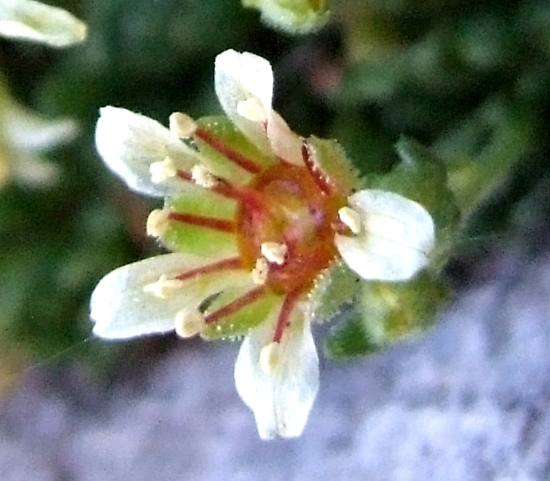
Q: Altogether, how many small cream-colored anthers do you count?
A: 11